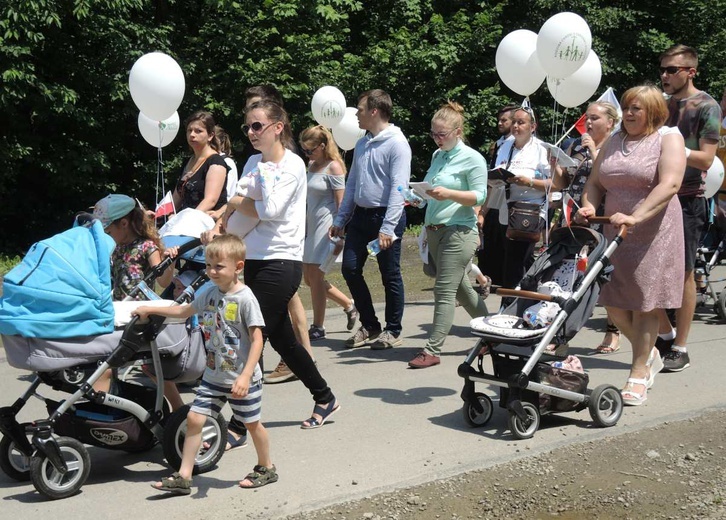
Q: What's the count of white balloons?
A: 8